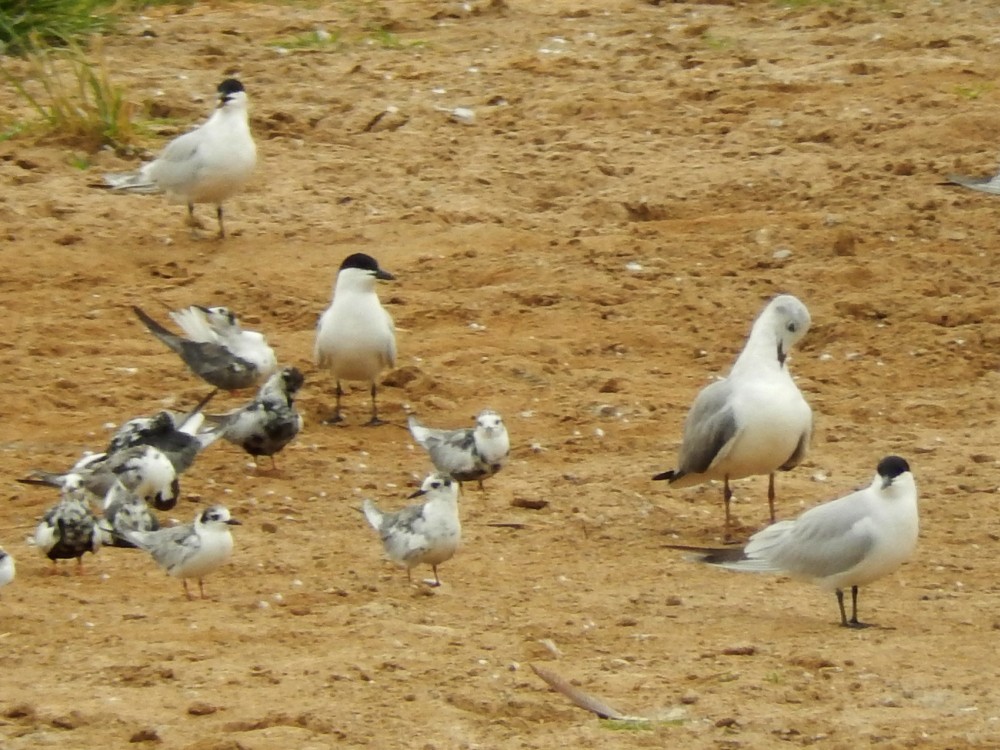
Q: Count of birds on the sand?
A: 15